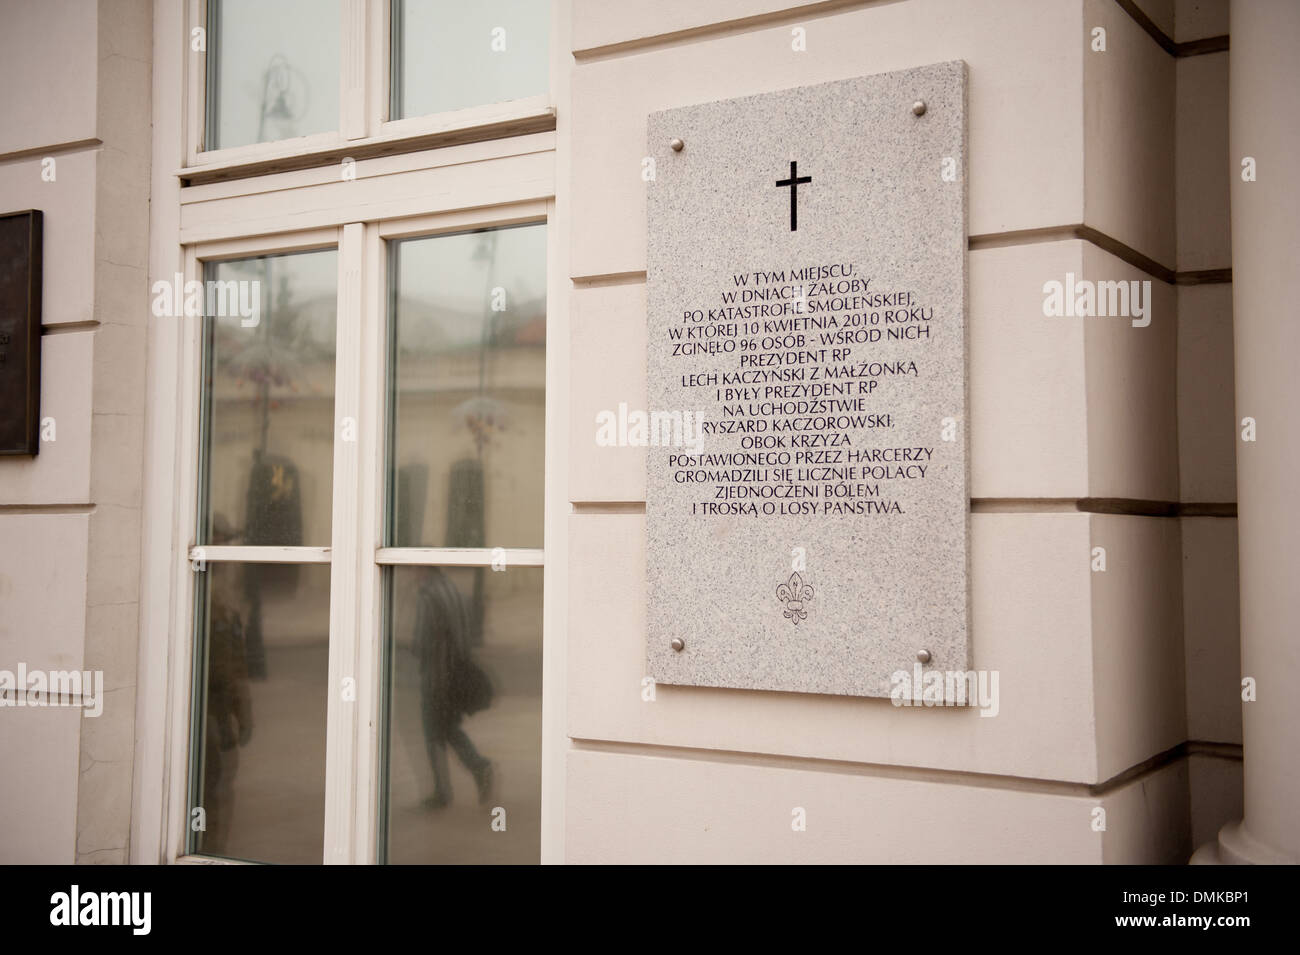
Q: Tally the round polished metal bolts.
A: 4